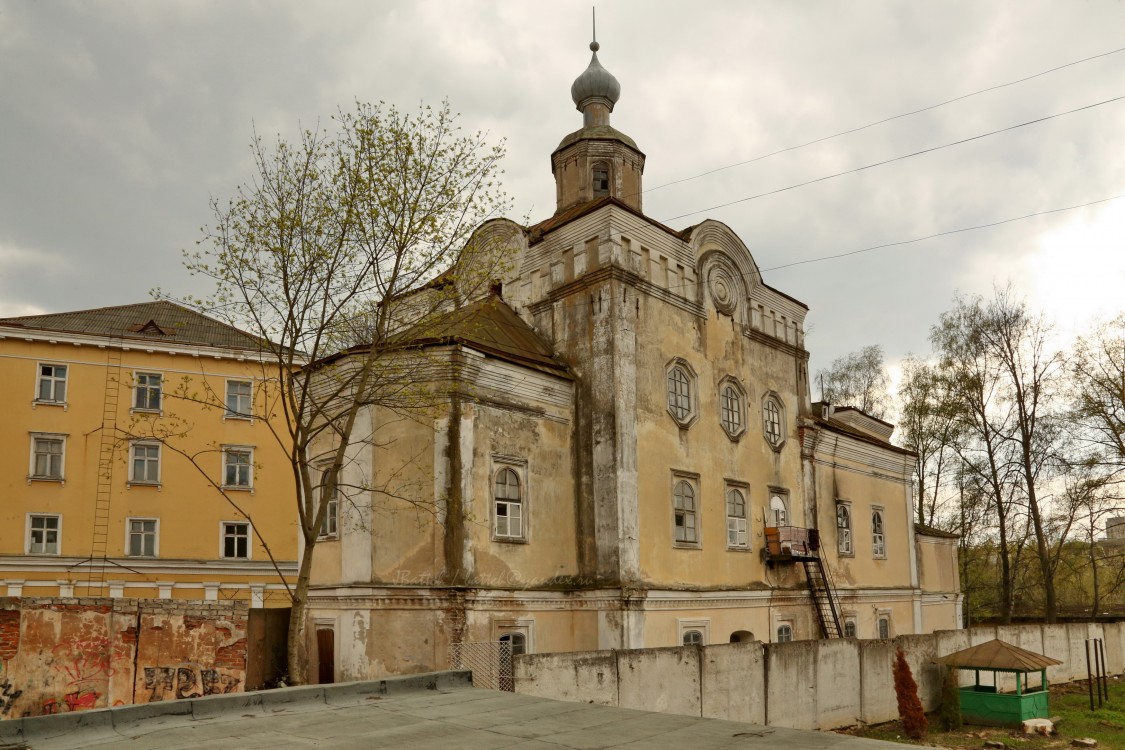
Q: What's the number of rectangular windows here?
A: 9